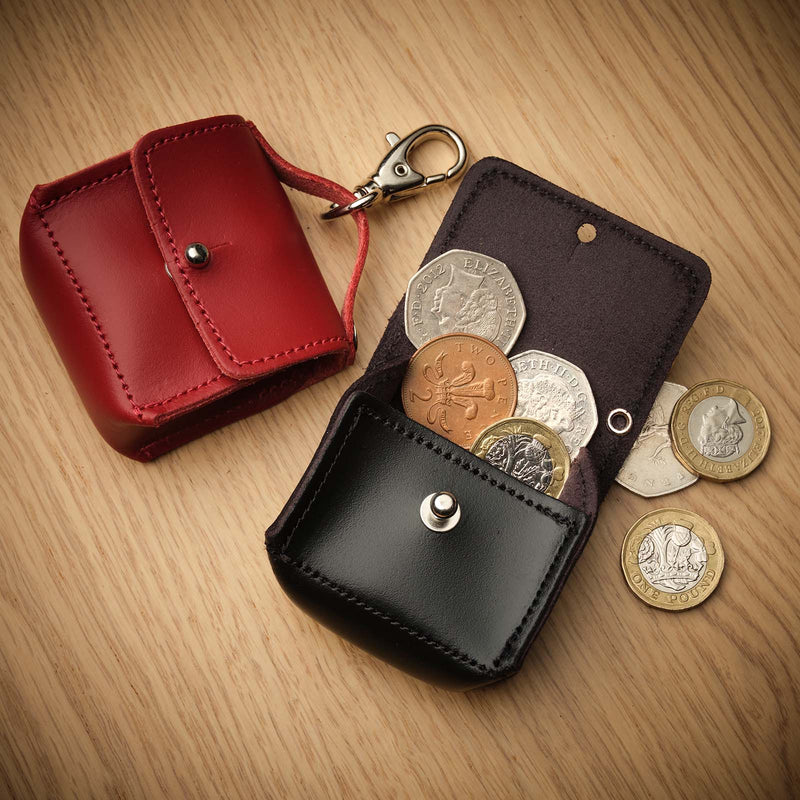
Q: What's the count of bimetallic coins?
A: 3